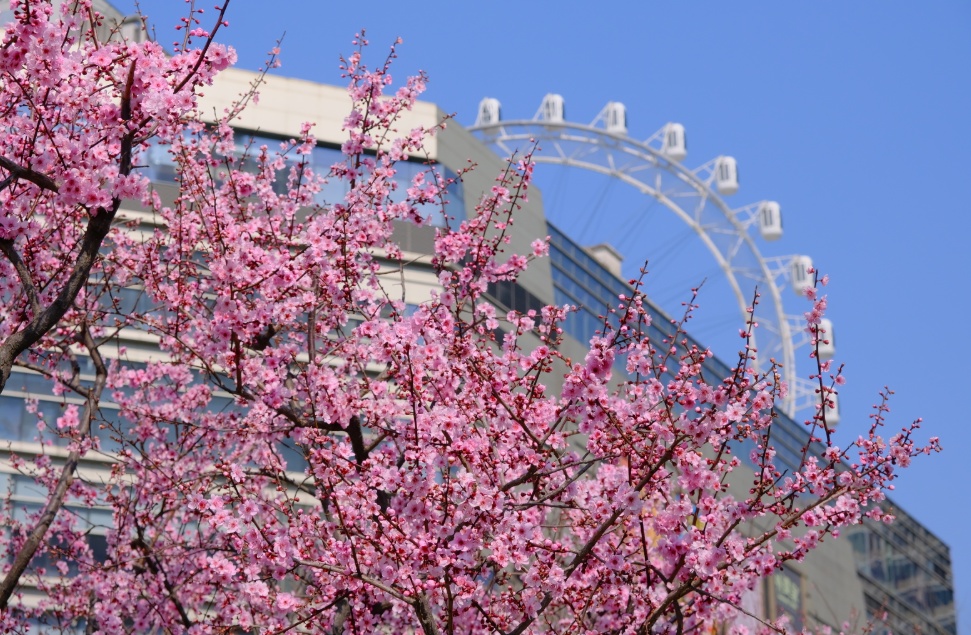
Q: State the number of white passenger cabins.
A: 9